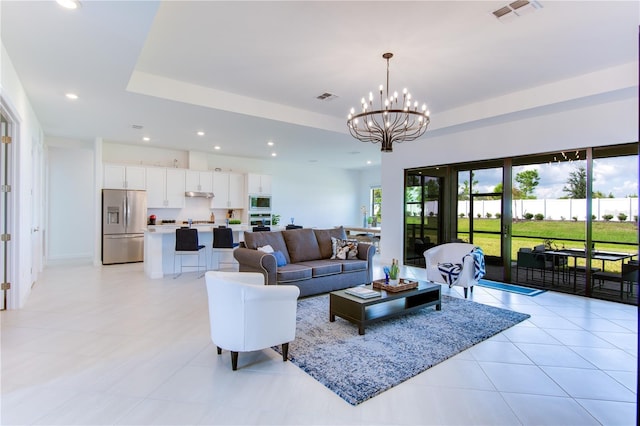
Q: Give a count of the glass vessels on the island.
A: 4